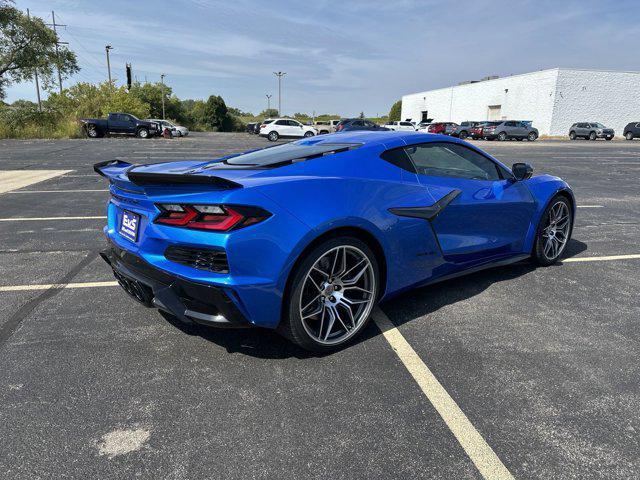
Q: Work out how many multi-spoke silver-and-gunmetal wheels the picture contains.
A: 2